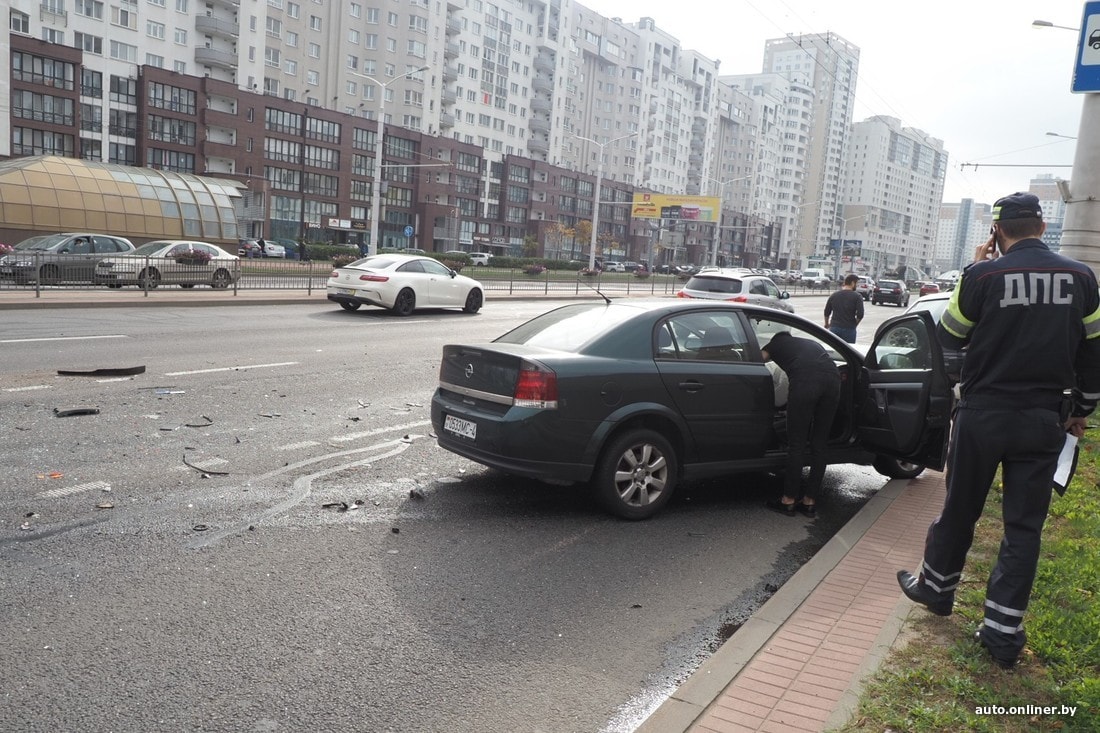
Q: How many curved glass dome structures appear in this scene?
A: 1